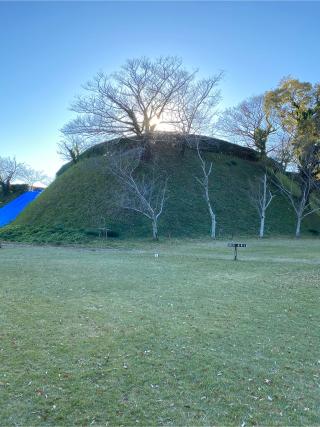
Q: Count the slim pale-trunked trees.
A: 4